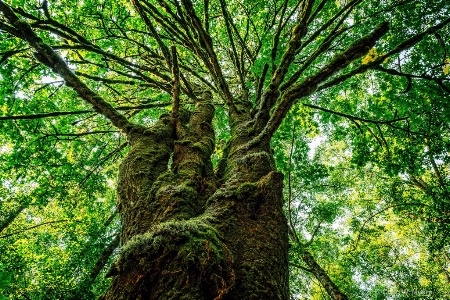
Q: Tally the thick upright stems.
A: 3